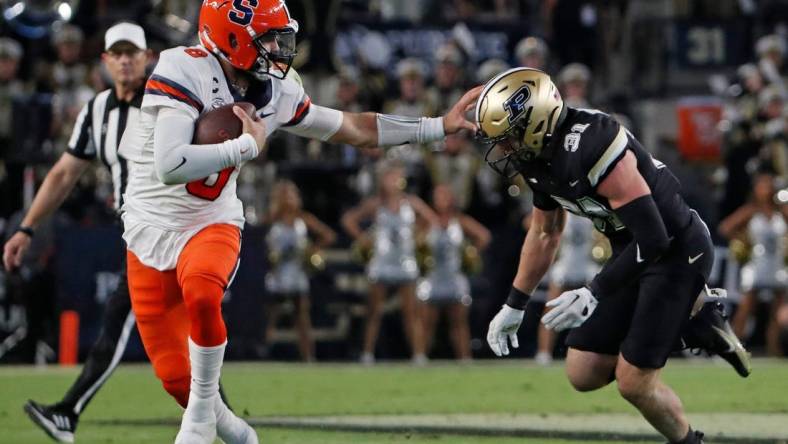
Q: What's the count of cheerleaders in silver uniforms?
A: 5